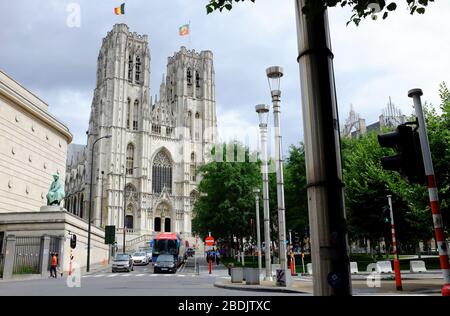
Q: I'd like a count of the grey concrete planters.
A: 2